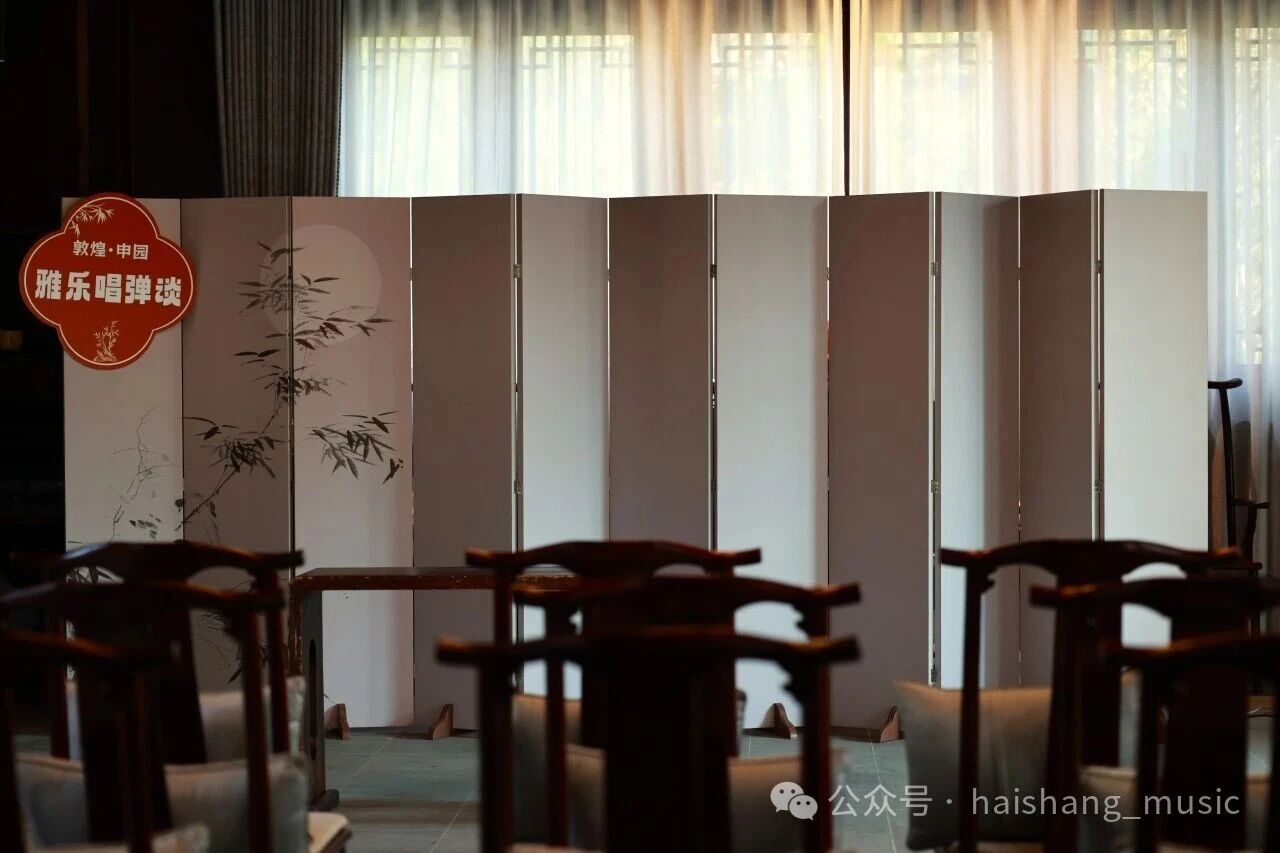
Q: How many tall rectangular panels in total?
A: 11